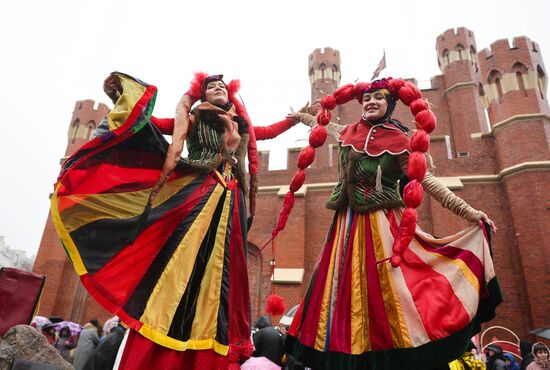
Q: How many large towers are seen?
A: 4